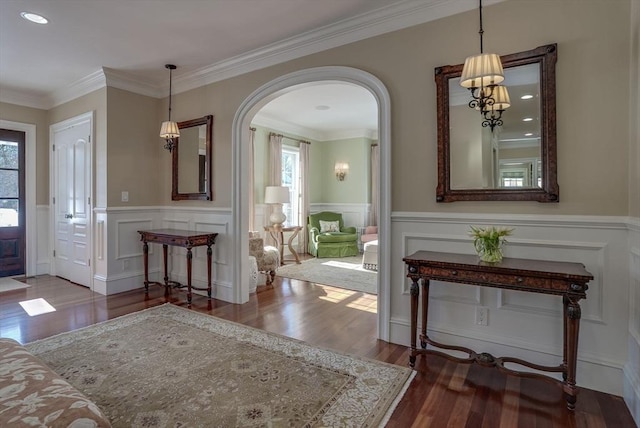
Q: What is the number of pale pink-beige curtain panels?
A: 4